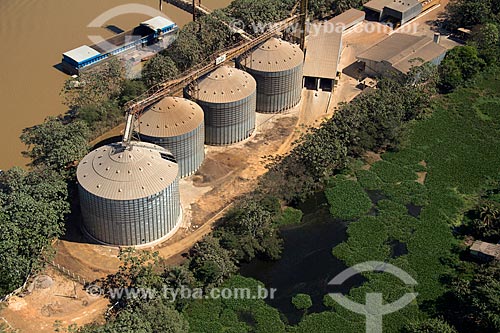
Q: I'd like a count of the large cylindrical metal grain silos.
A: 4